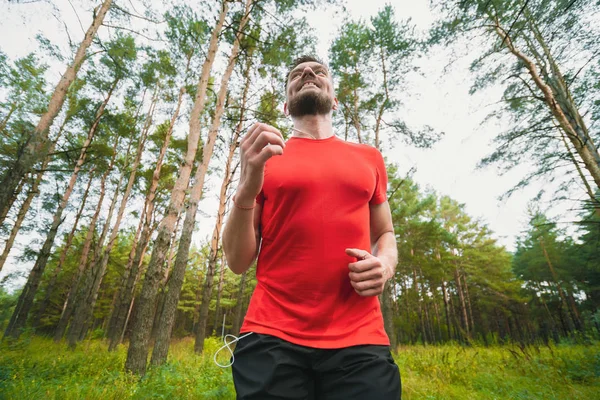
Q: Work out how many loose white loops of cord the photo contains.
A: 2